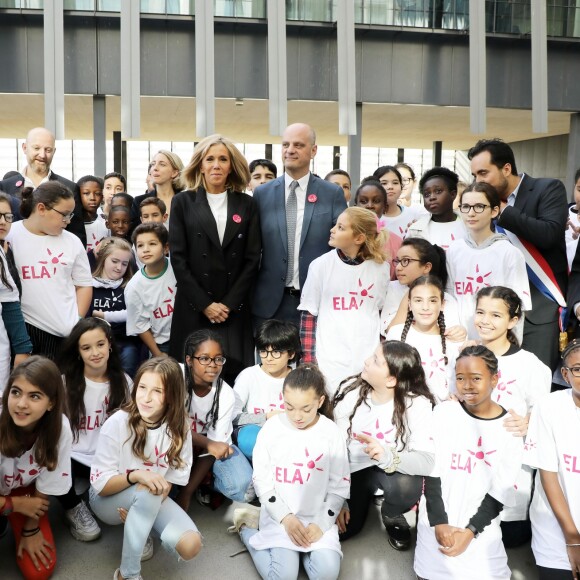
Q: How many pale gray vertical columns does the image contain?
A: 7